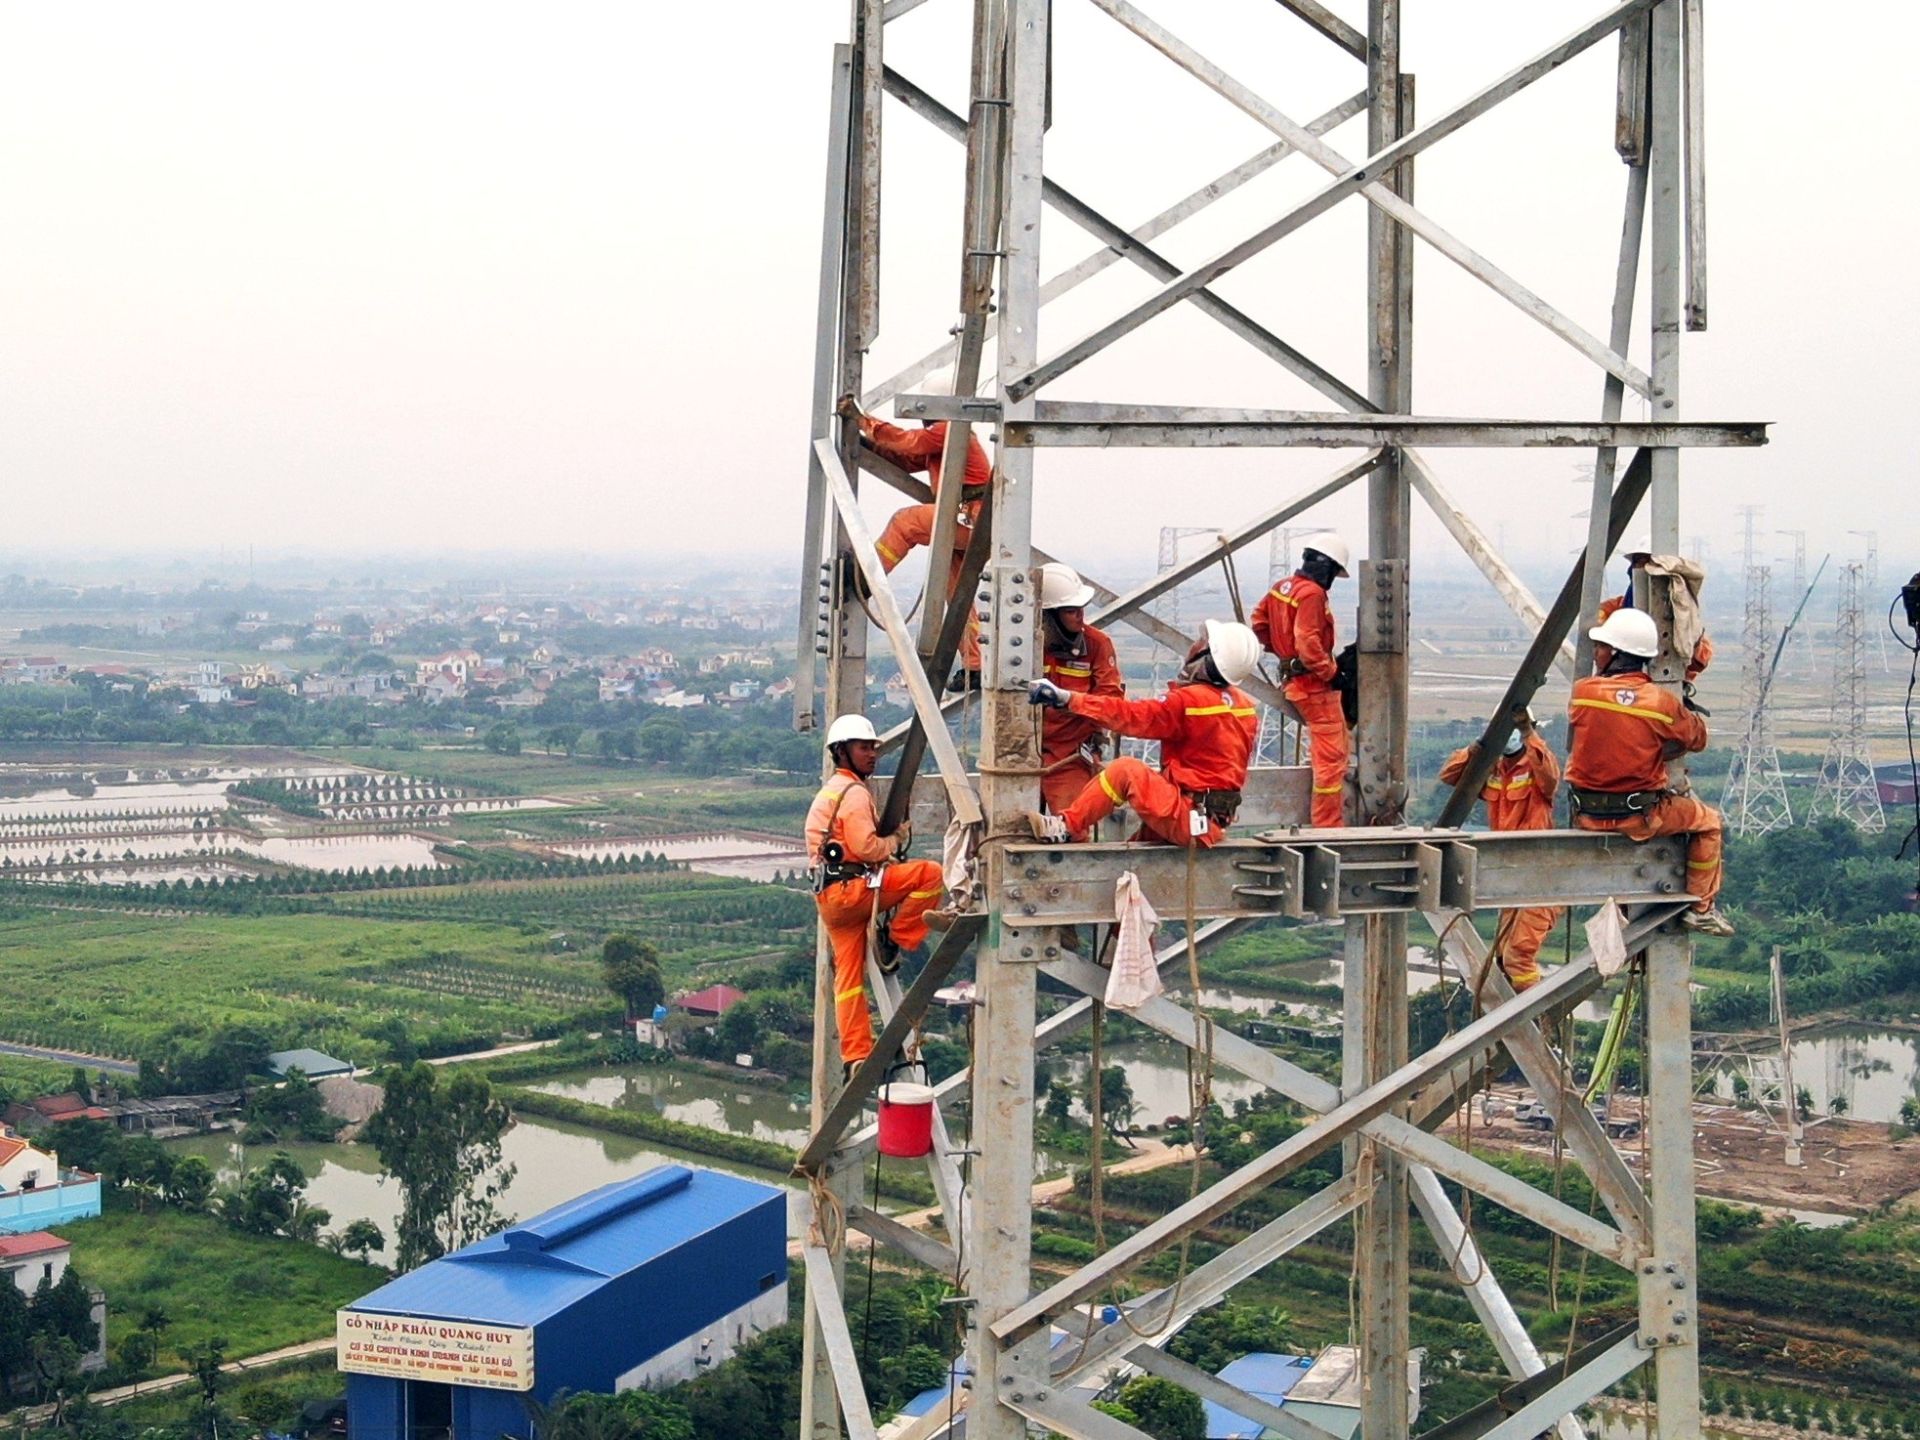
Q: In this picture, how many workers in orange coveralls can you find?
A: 8